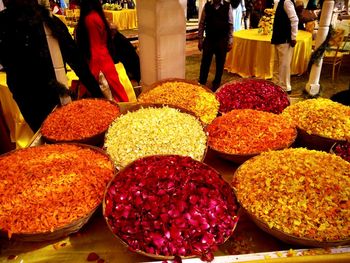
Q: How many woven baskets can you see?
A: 10